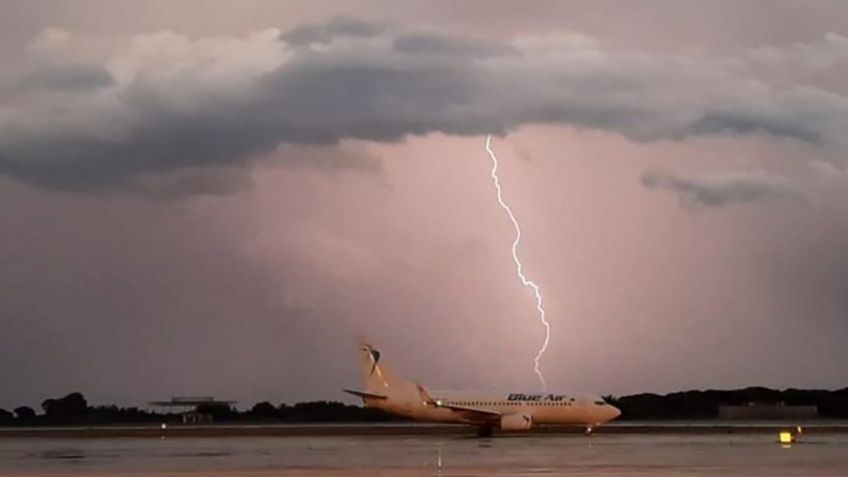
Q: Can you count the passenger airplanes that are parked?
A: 1